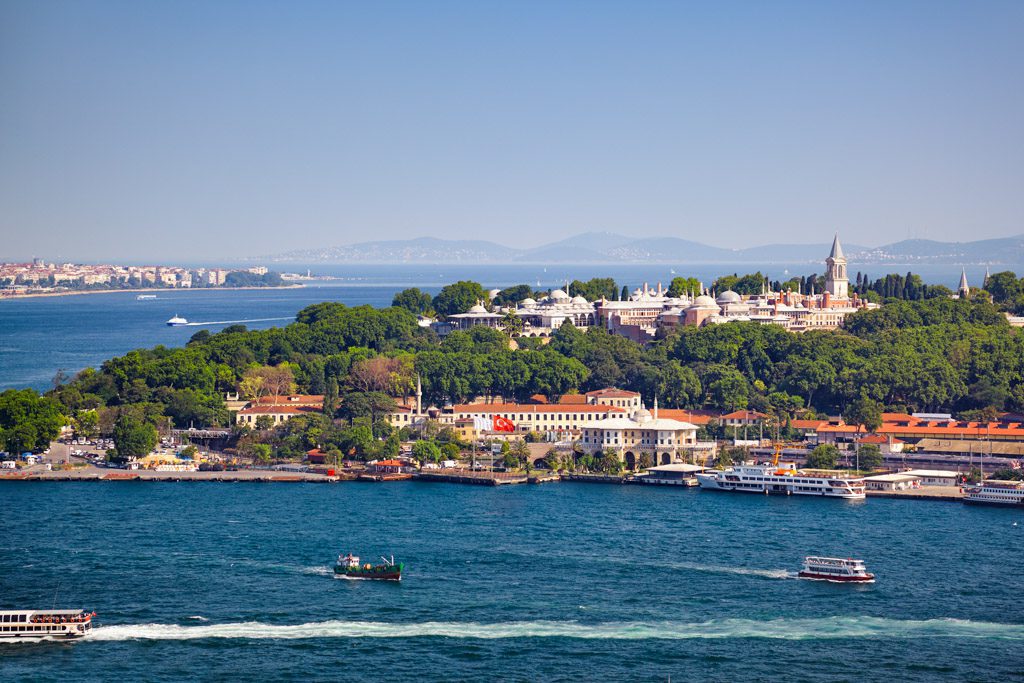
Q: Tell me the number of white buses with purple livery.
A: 0